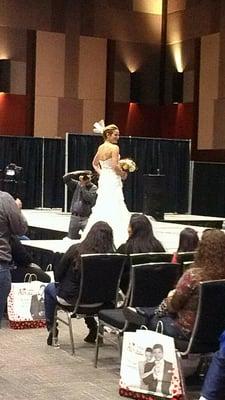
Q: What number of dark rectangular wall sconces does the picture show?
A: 3